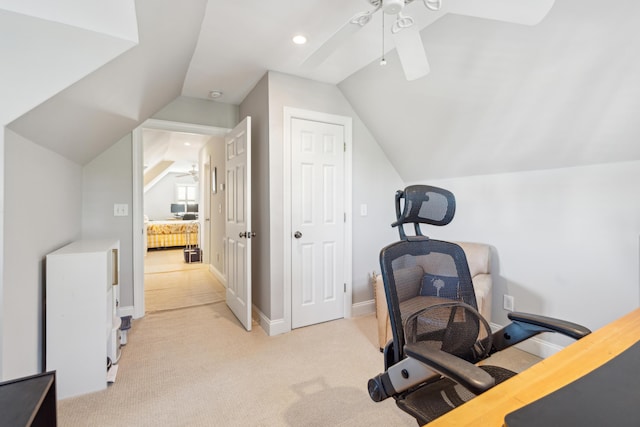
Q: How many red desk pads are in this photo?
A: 0